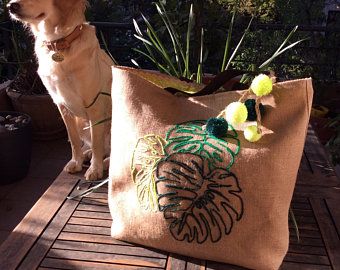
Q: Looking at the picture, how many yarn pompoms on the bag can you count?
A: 5